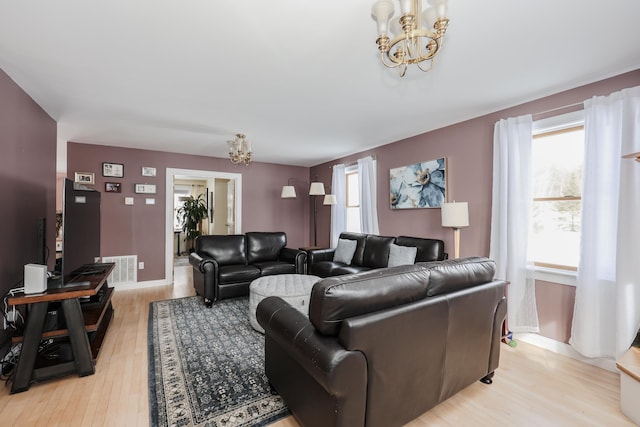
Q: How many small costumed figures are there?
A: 0